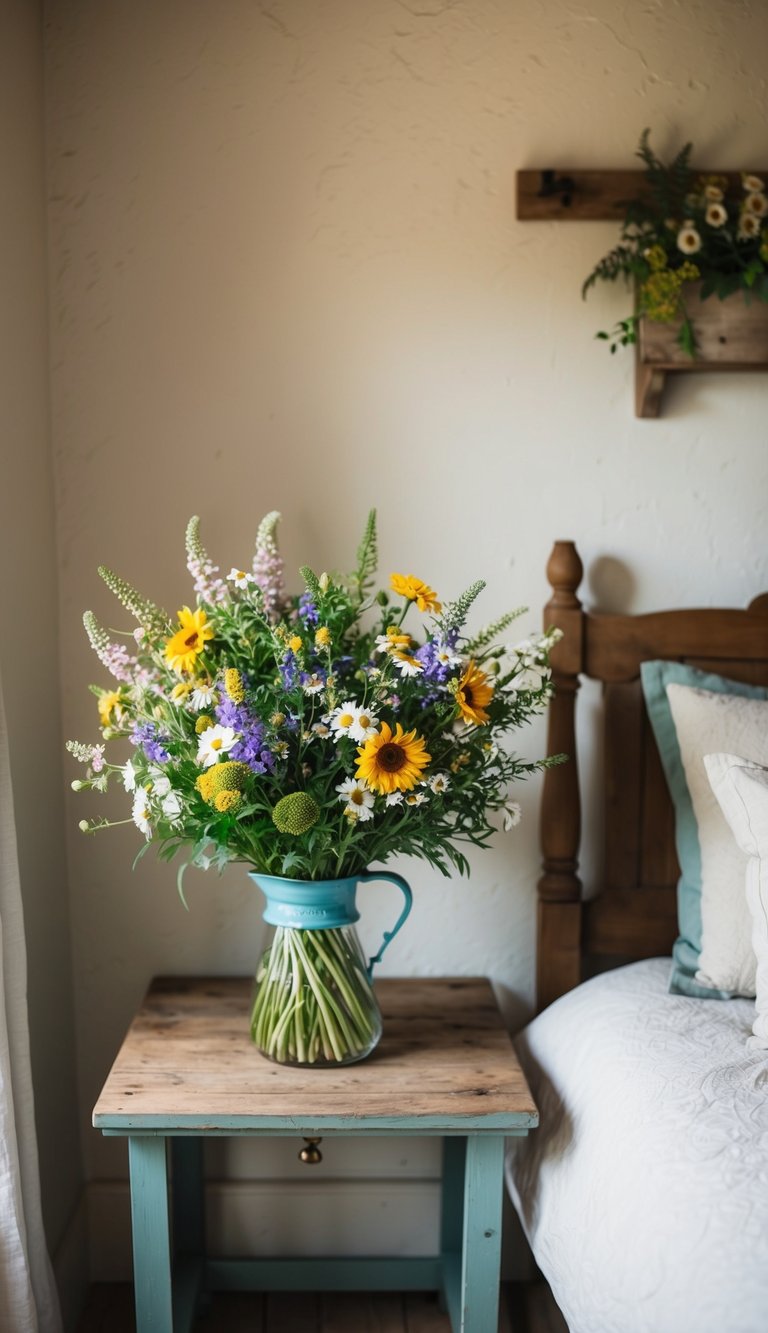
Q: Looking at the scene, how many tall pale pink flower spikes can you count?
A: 3